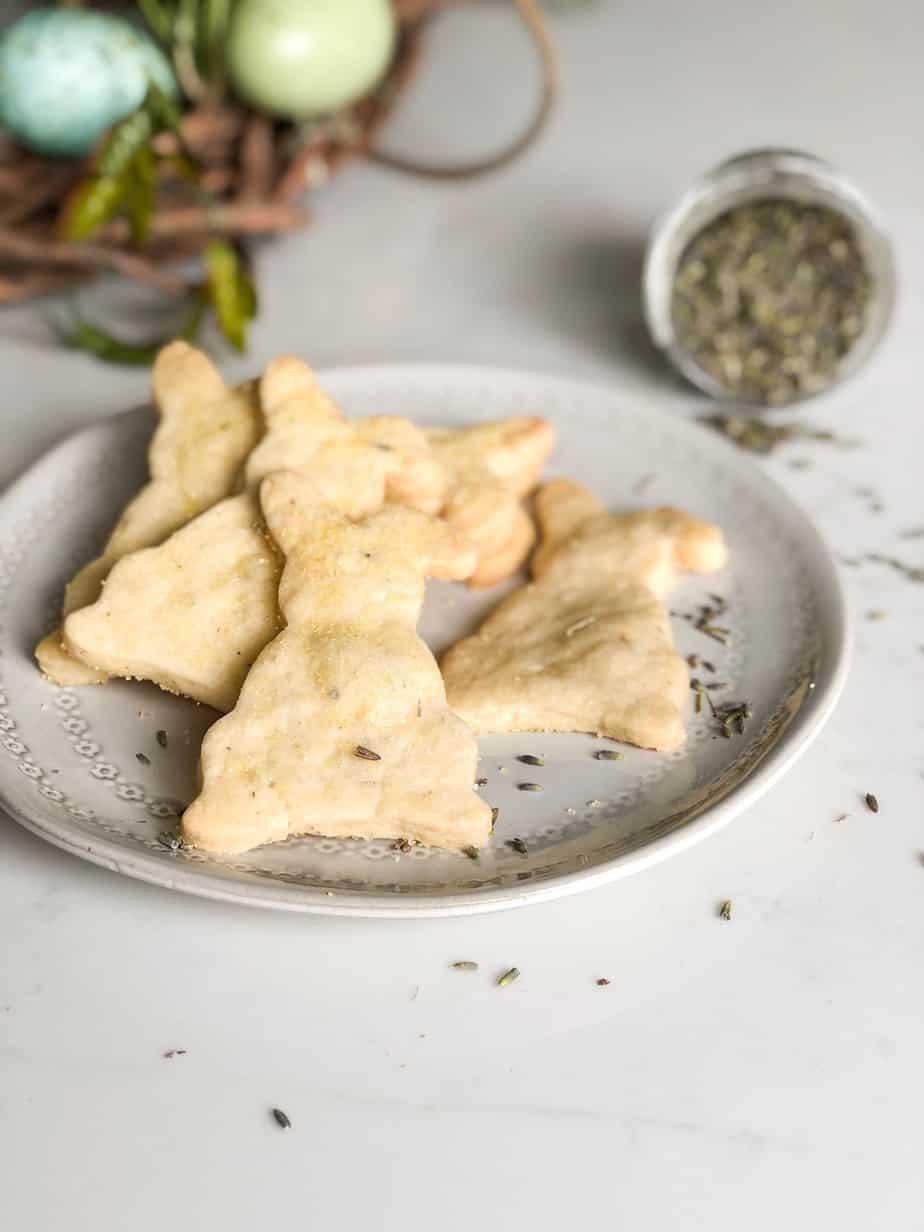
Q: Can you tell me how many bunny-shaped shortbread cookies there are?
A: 5